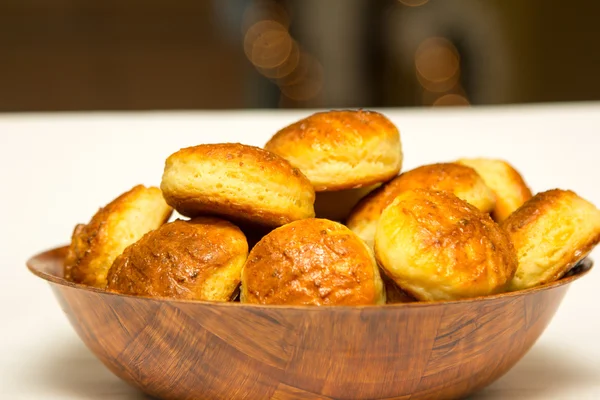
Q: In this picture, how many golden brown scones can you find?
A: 9